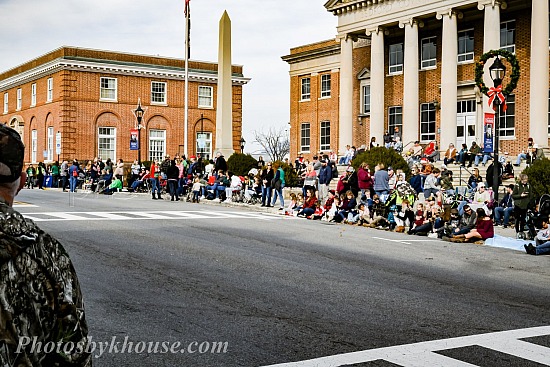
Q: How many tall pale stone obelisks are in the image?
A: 1